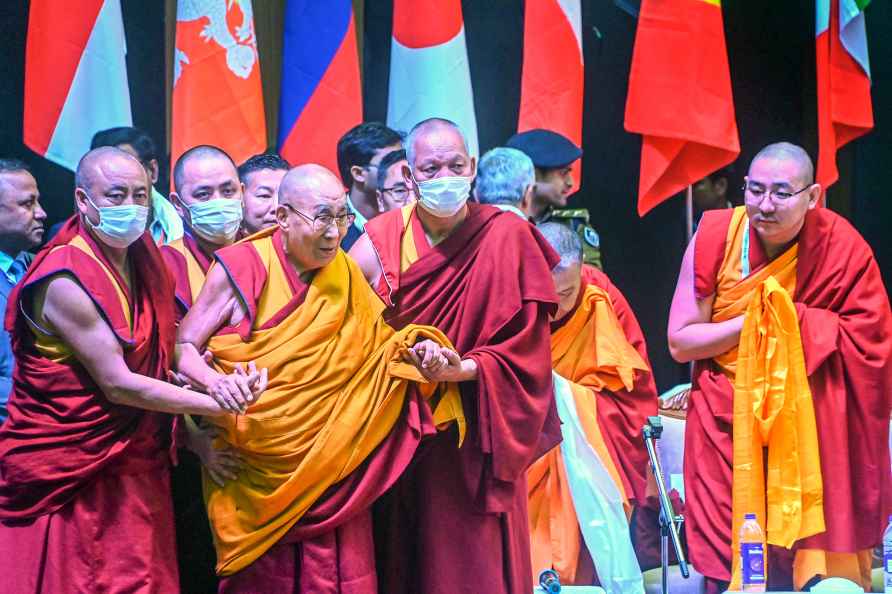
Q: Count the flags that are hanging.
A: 7